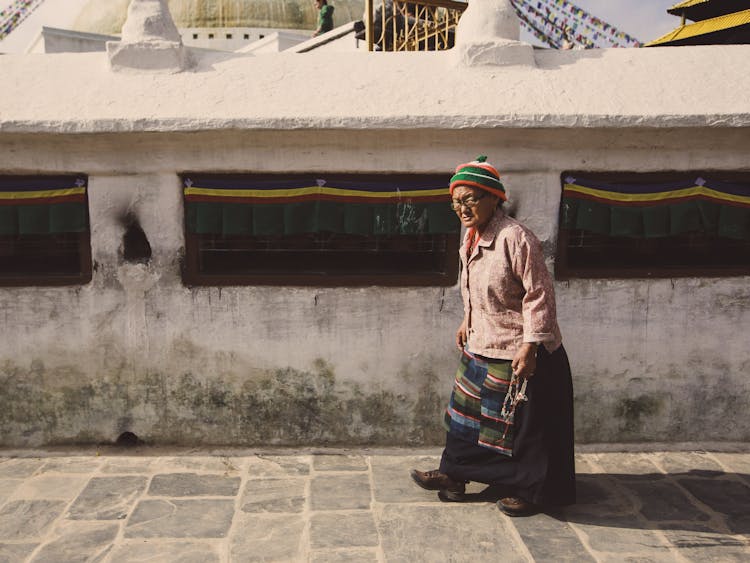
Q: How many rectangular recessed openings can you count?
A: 3